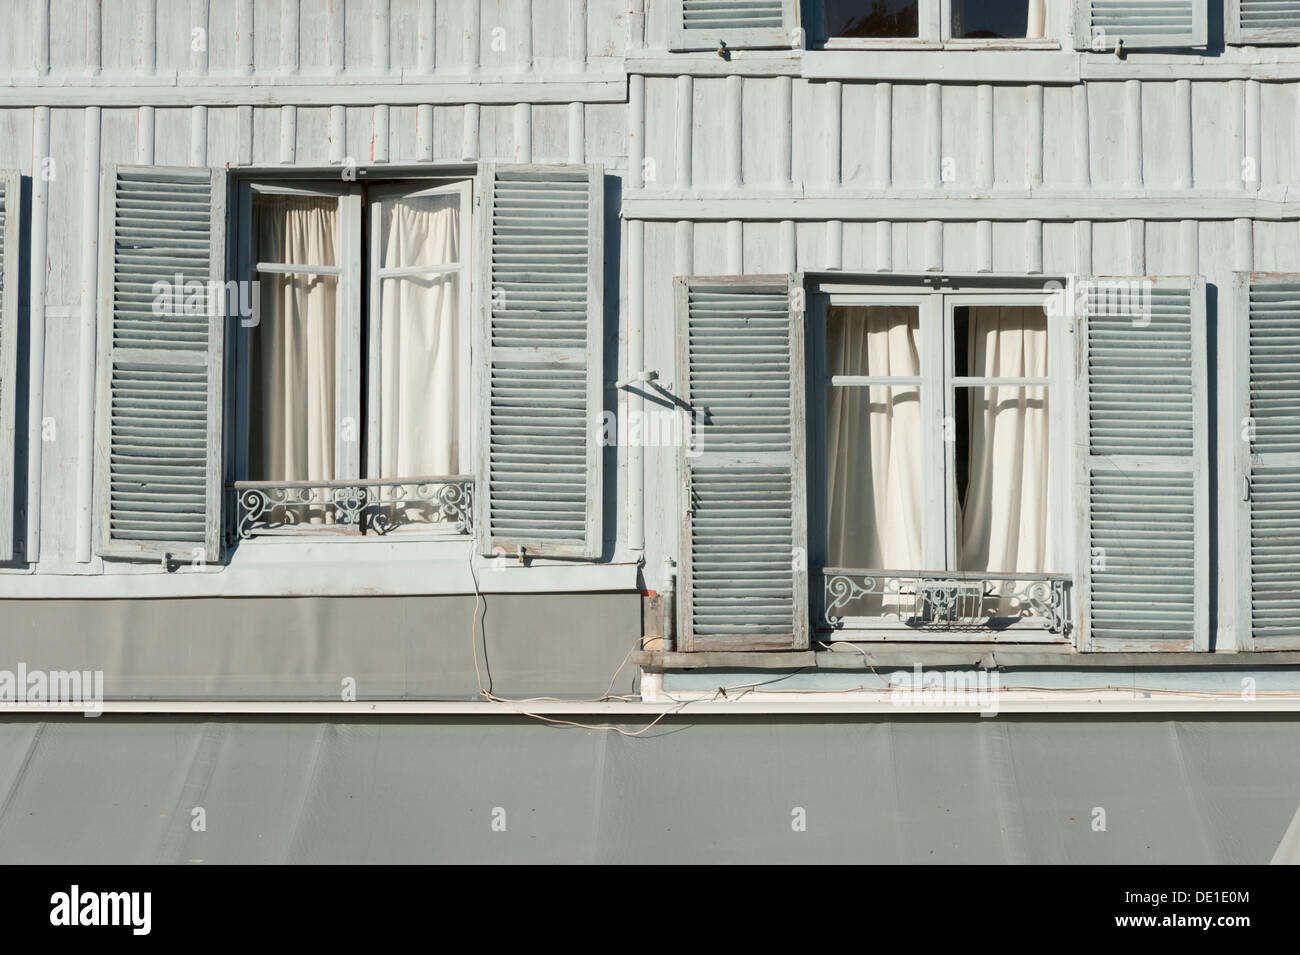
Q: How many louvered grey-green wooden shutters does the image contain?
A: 9